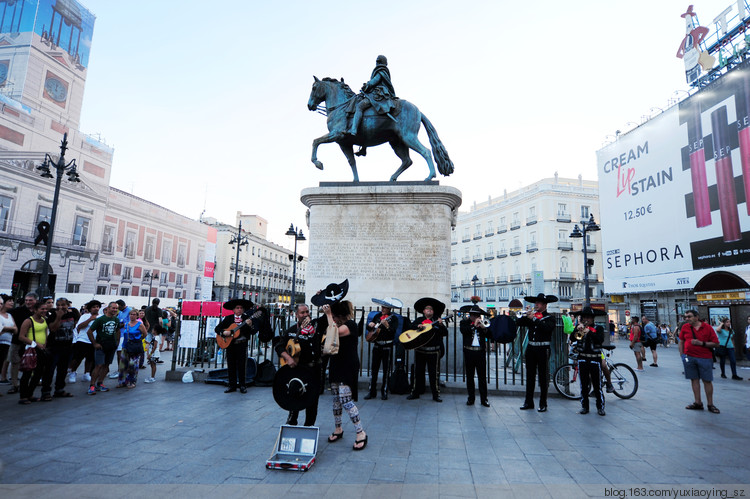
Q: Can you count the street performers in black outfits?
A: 7